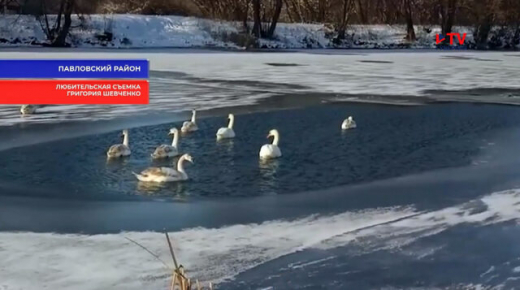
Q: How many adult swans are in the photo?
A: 2